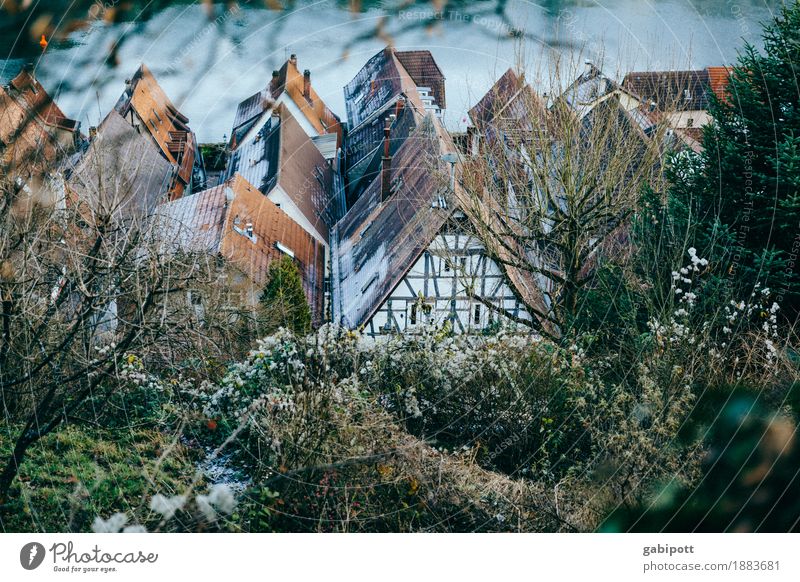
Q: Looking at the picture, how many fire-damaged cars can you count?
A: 0